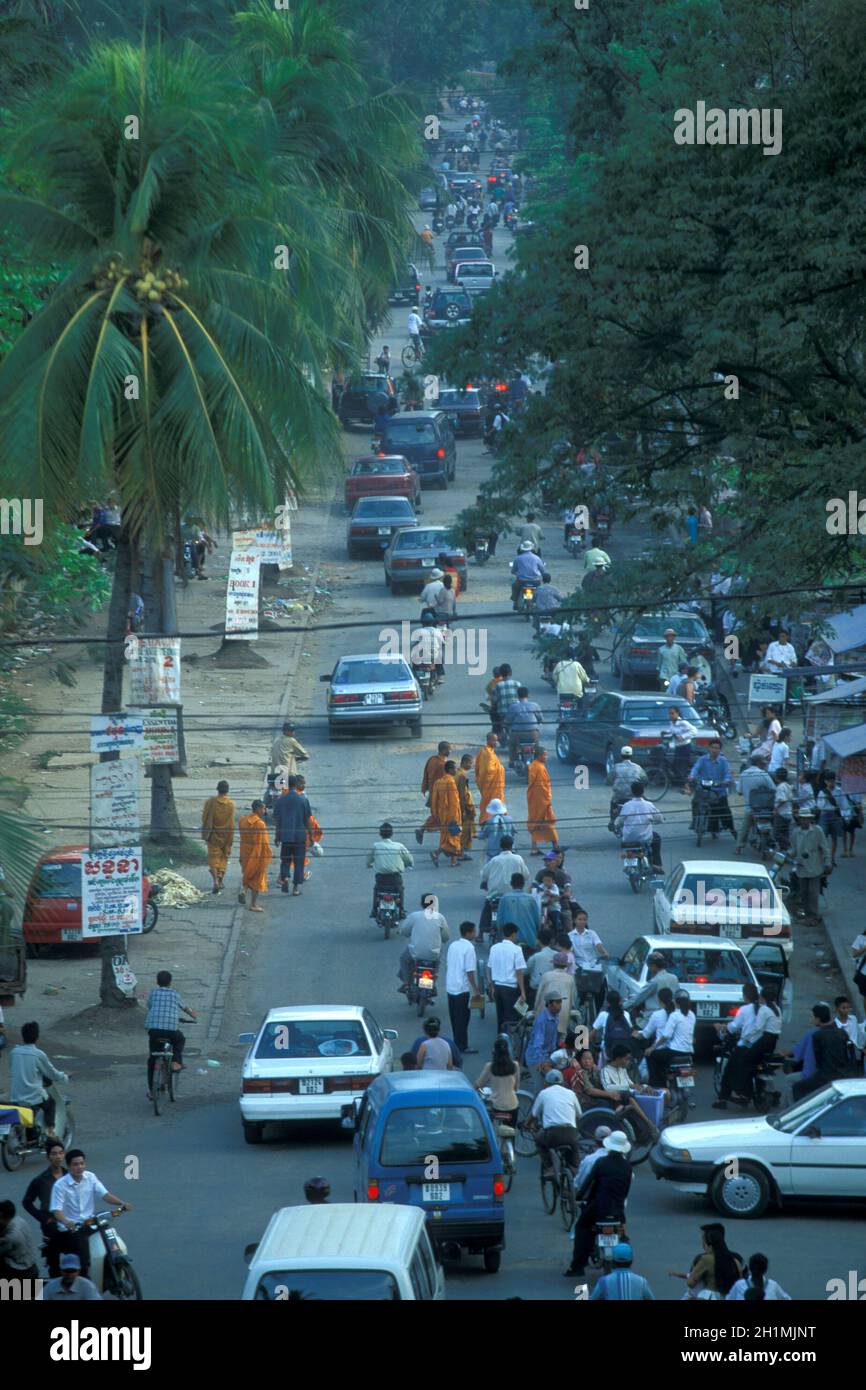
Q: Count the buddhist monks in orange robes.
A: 8